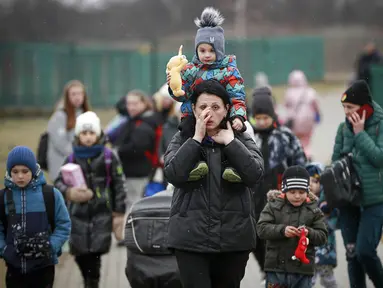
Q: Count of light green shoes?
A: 2